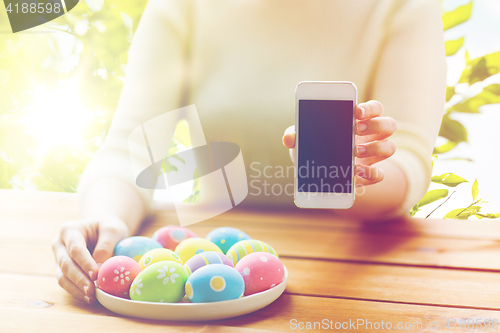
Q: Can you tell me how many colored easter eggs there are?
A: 11